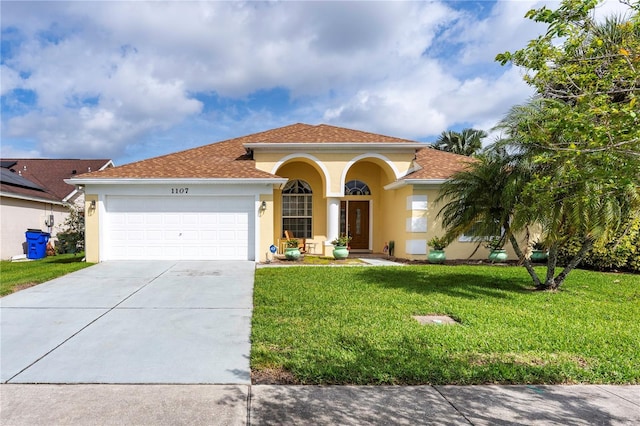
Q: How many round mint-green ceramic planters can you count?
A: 5